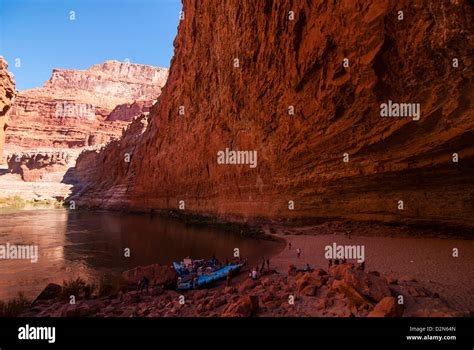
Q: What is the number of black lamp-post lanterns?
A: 0